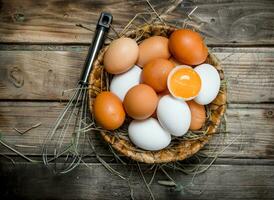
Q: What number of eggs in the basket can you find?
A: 12